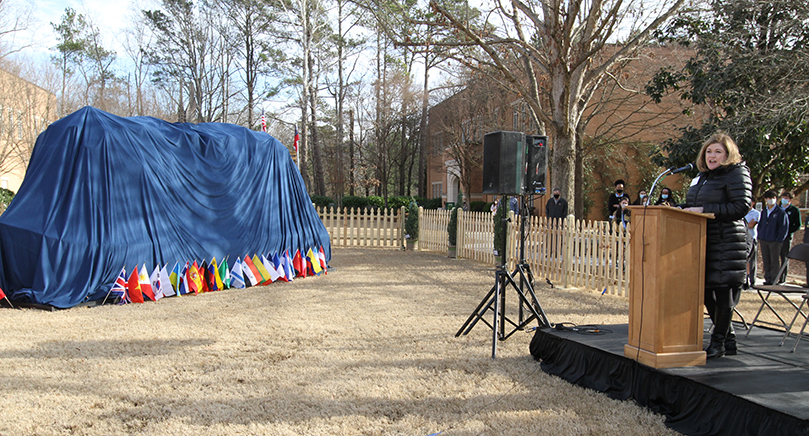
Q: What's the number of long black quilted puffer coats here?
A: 1